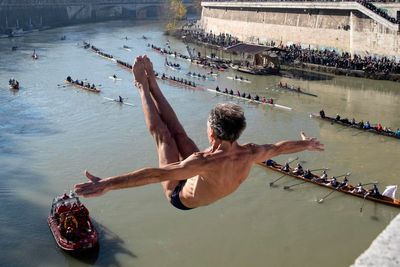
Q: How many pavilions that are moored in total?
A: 1